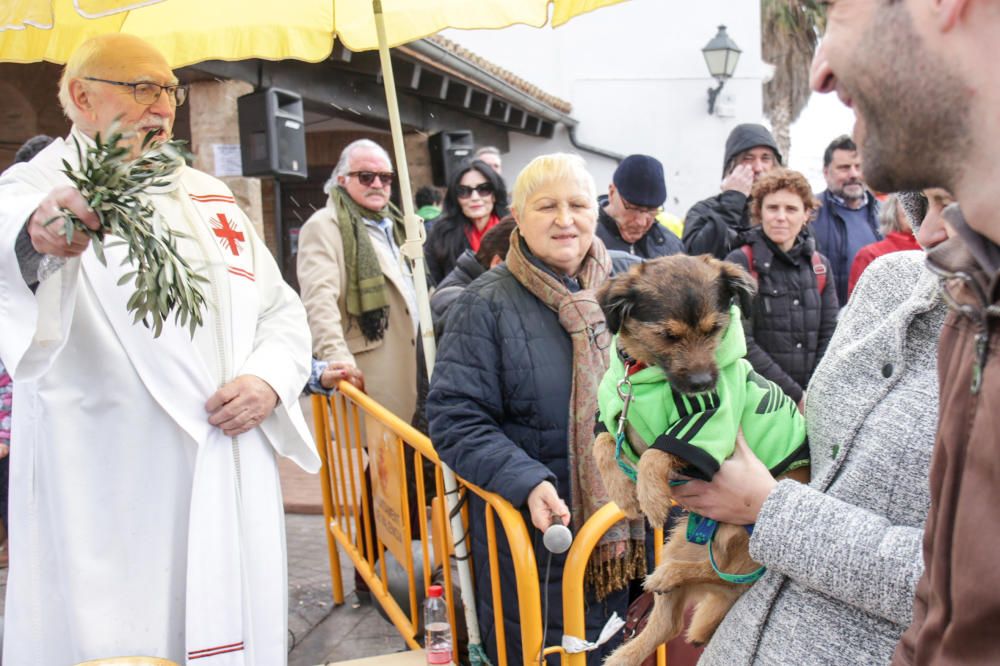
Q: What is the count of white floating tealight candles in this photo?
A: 0